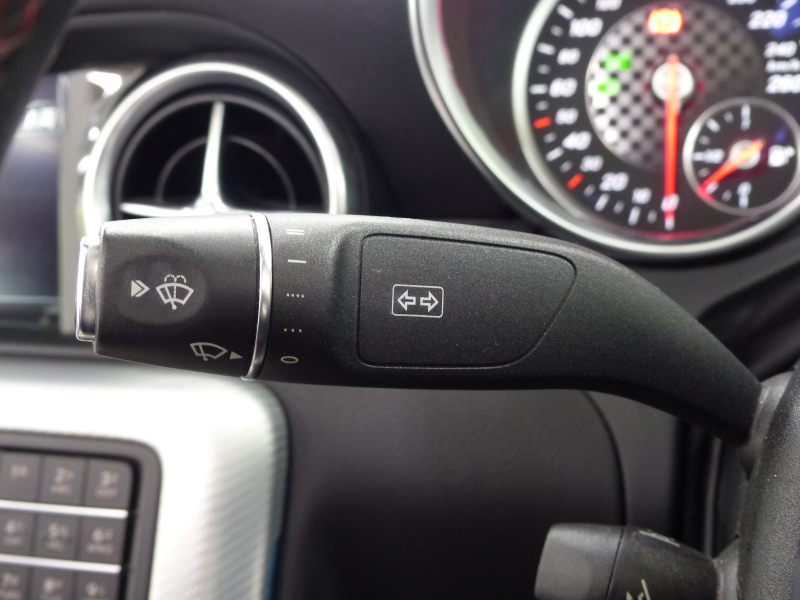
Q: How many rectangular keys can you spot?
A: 9